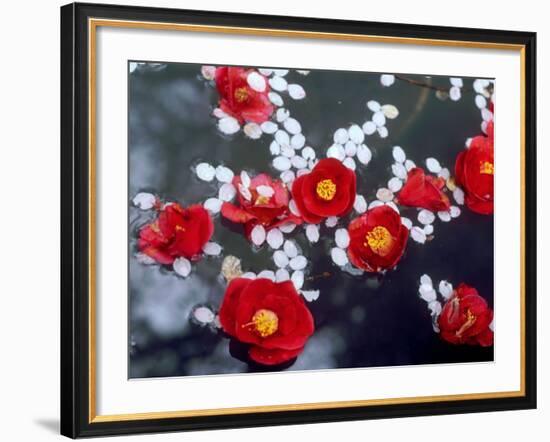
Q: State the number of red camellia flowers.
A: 9